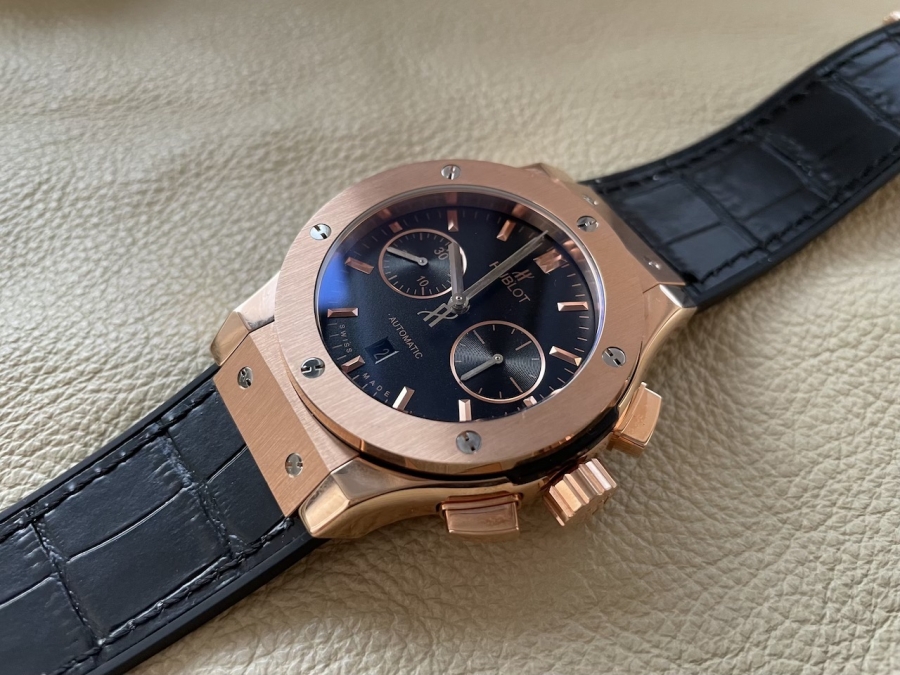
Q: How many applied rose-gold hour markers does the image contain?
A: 12